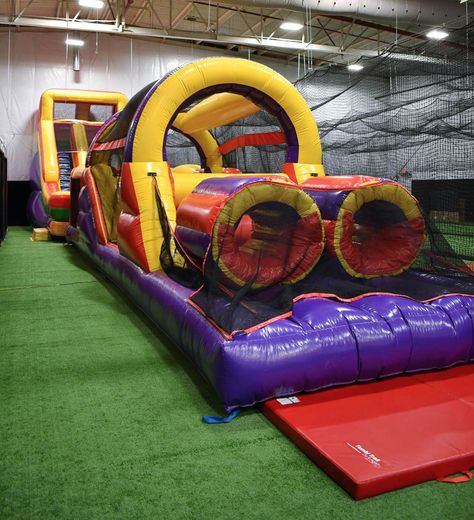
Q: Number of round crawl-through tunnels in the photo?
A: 2